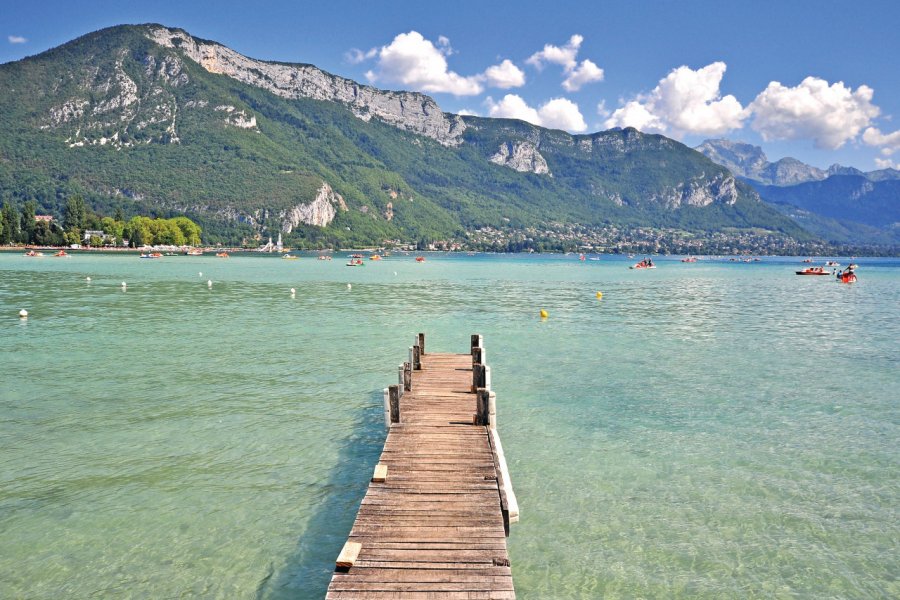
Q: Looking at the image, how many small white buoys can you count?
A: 8